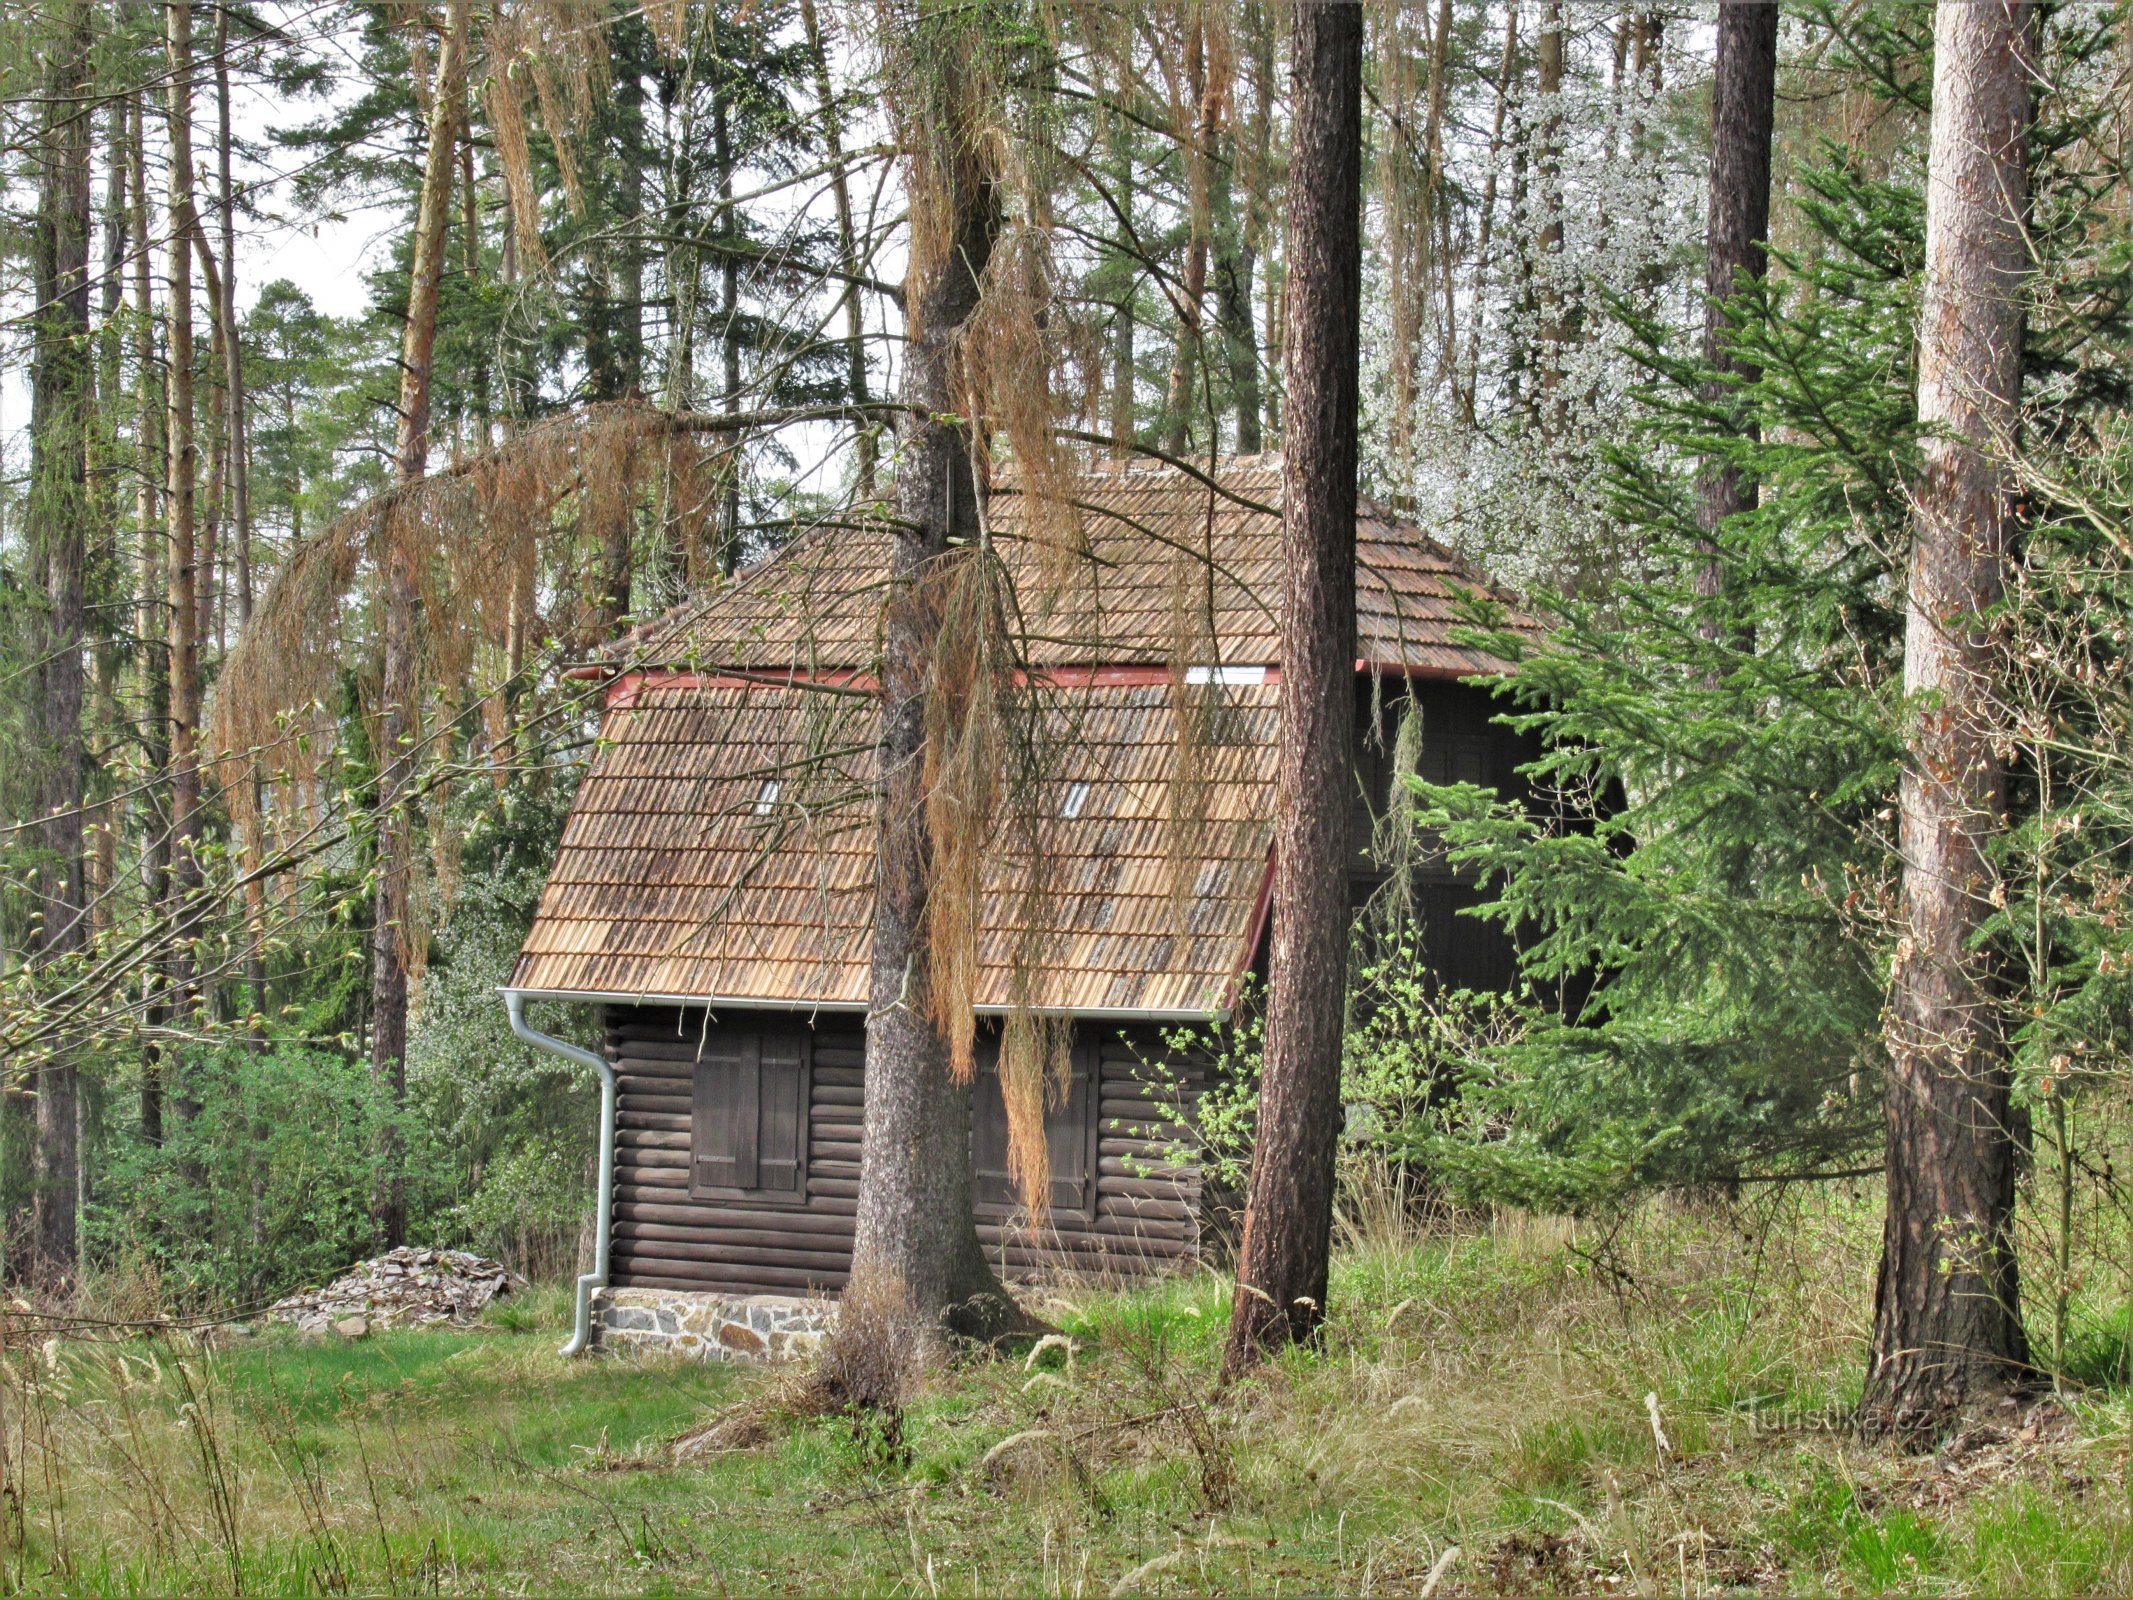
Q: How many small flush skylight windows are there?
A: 2